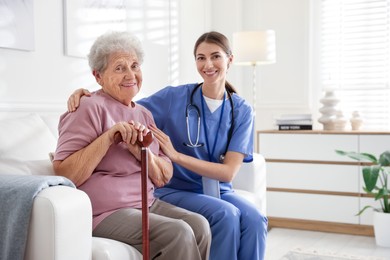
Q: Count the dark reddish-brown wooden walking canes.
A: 1